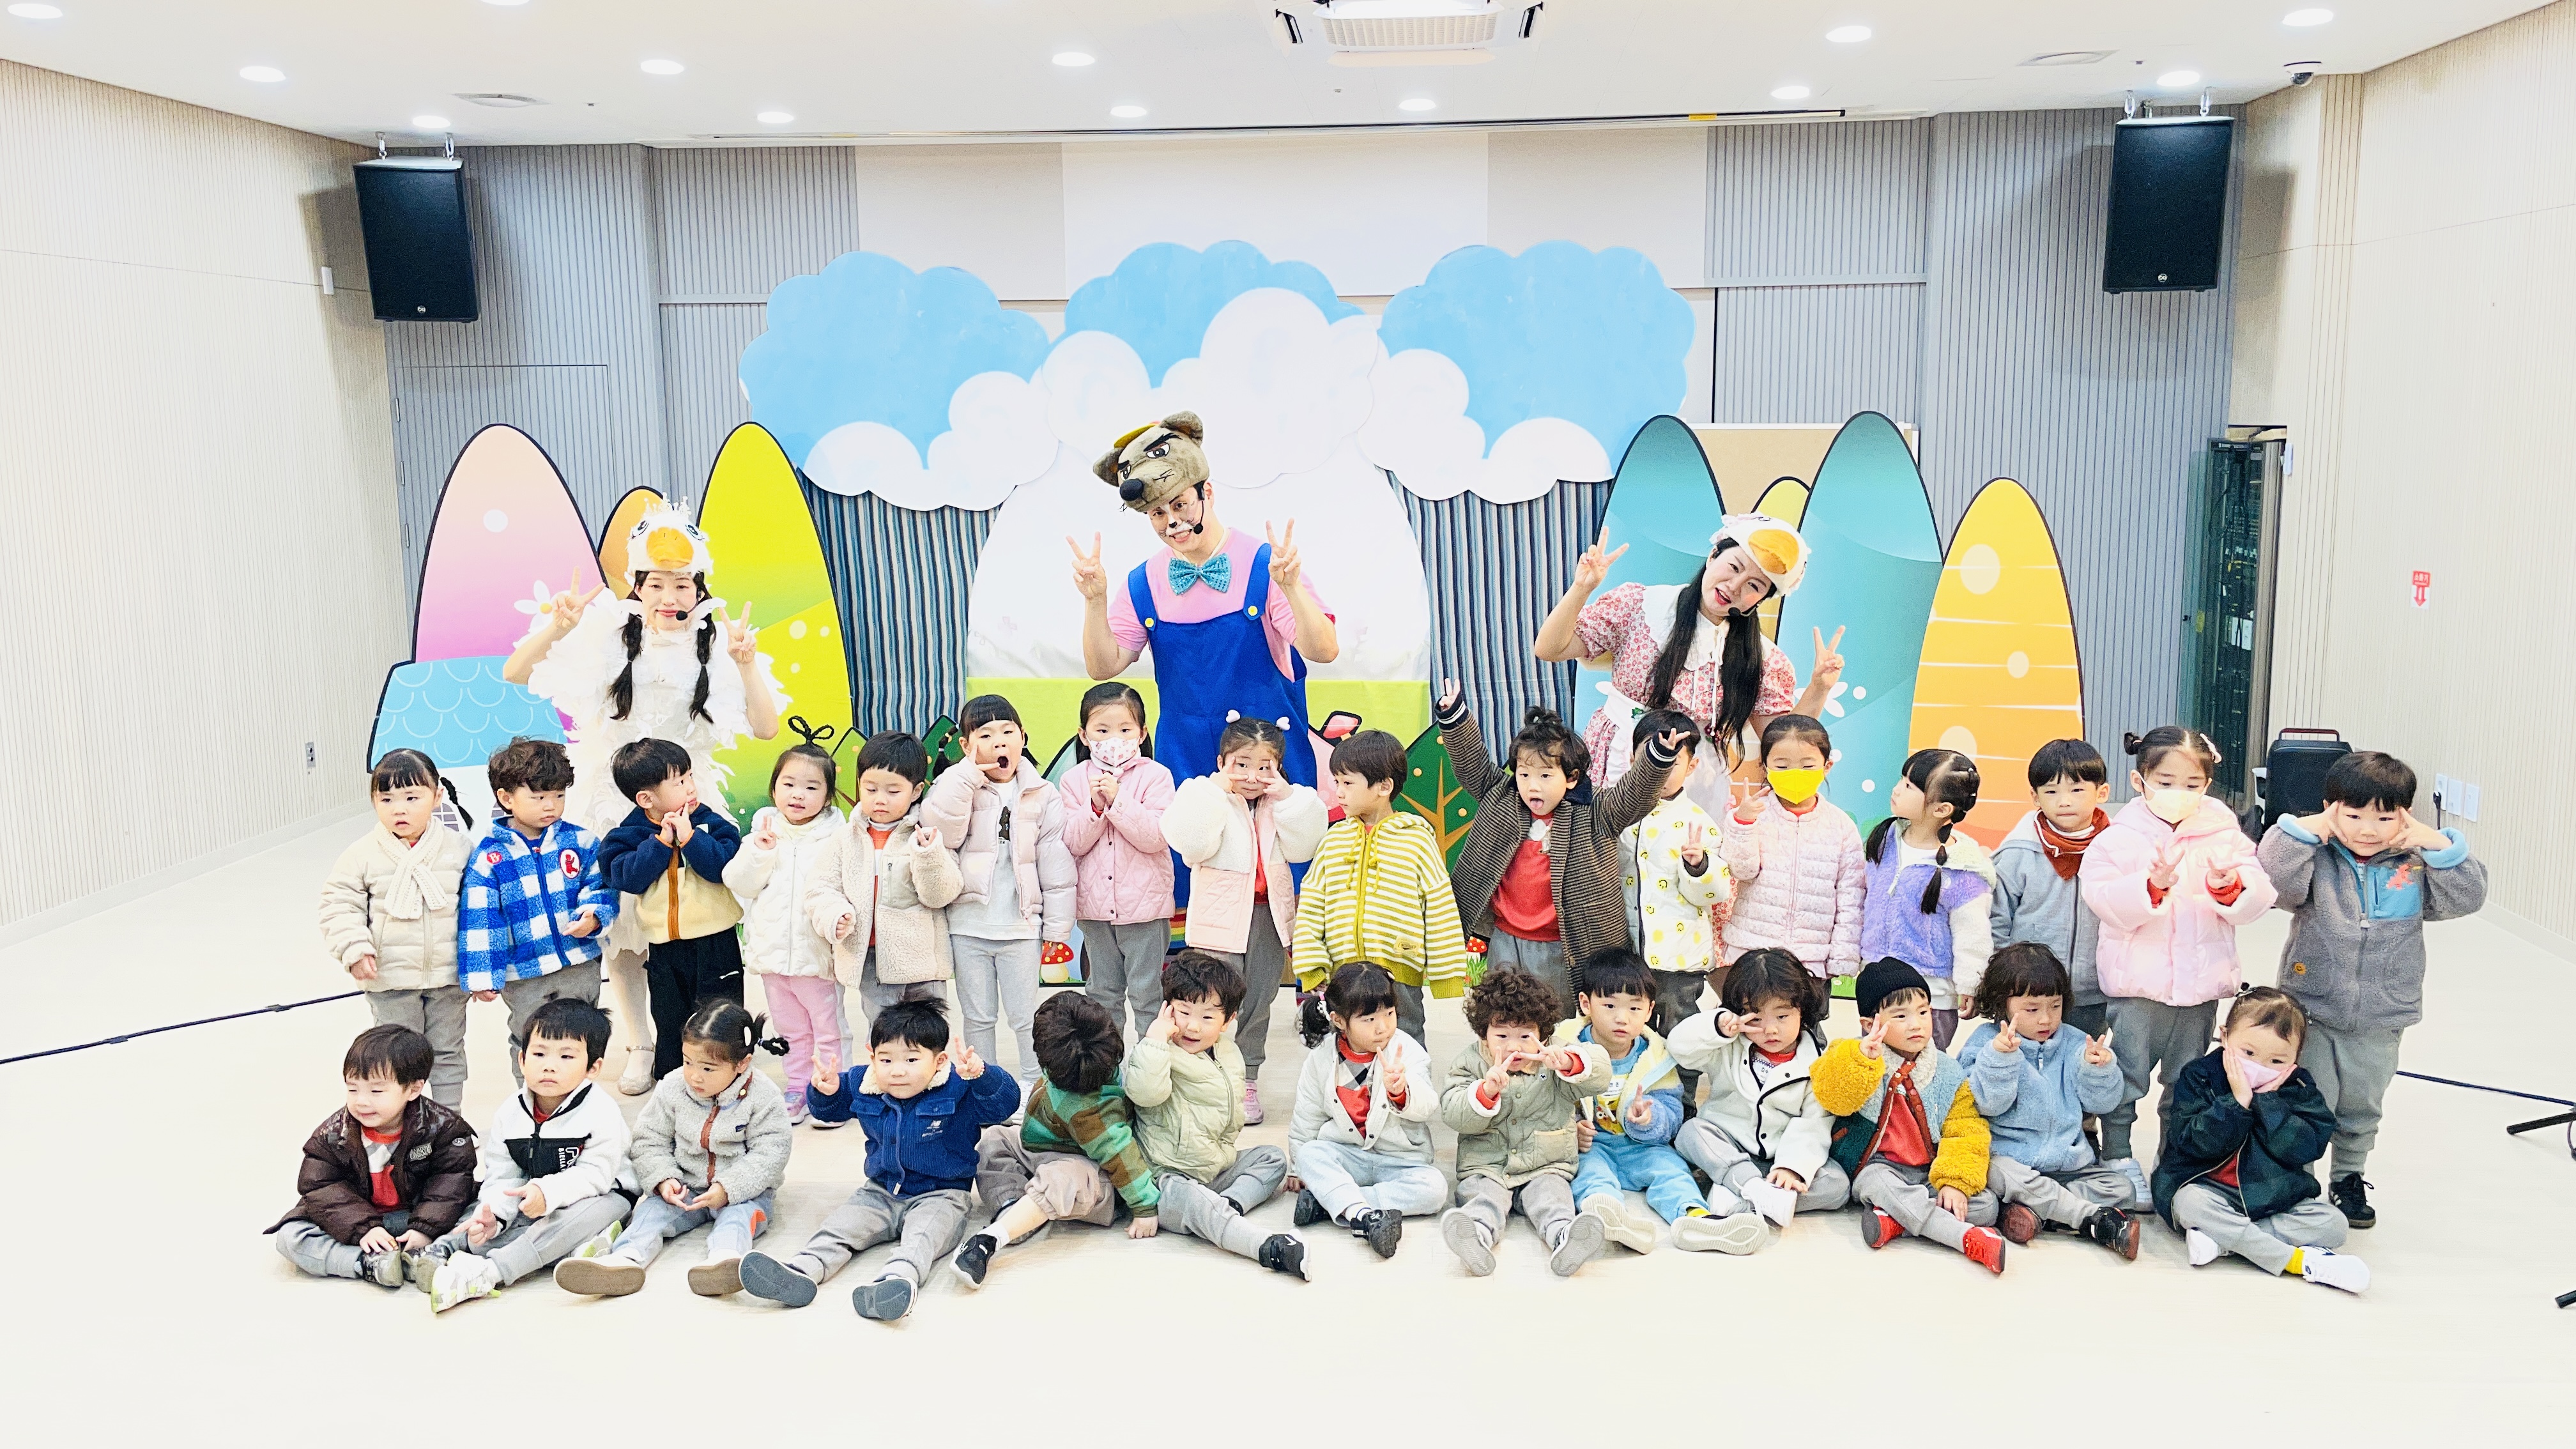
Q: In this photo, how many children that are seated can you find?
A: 13